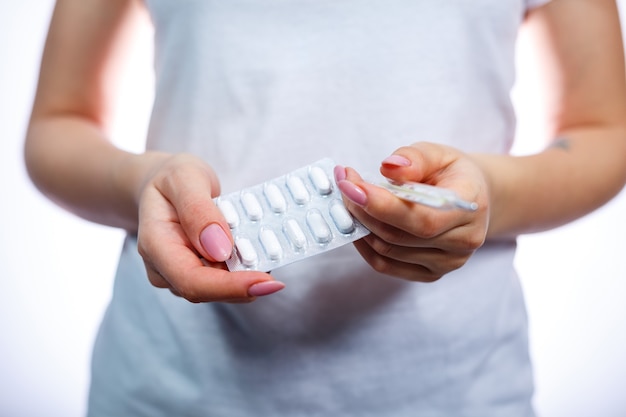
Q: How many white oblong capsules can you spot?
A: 10